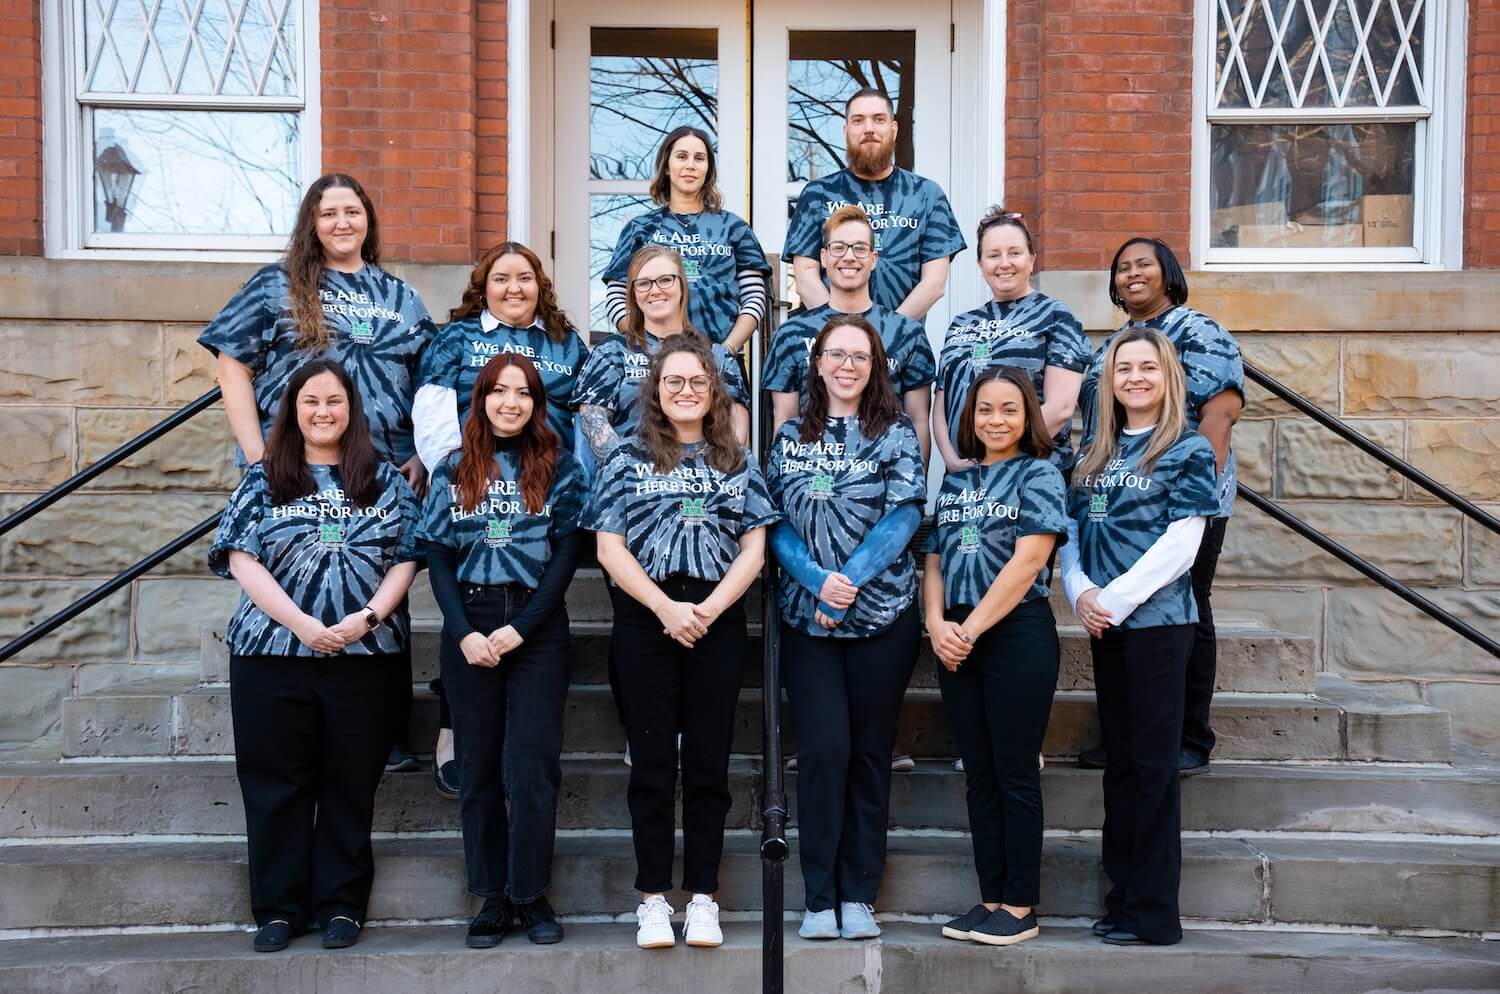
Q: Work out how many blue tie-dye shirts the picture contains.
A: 14